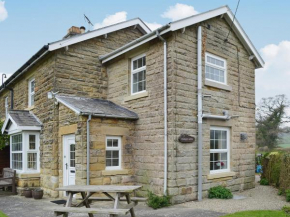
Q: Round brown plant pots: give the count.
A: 2